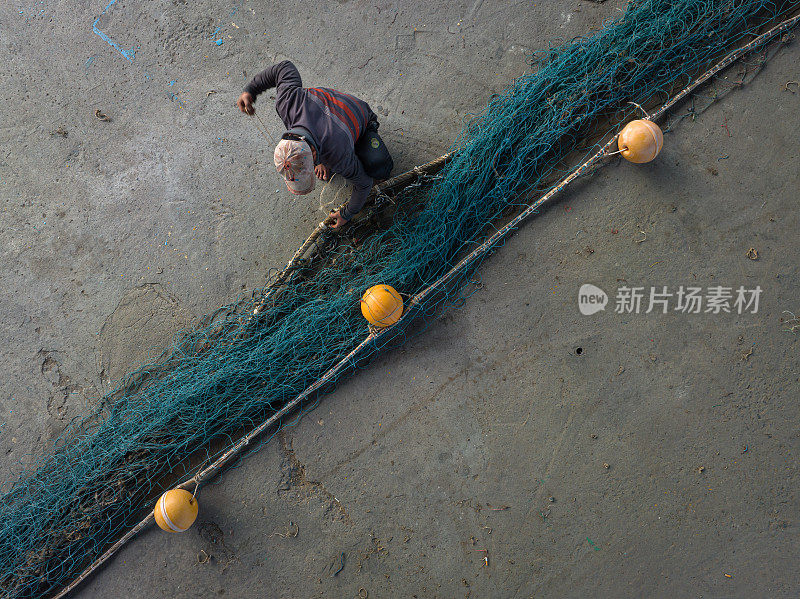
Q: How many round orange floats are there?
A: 3